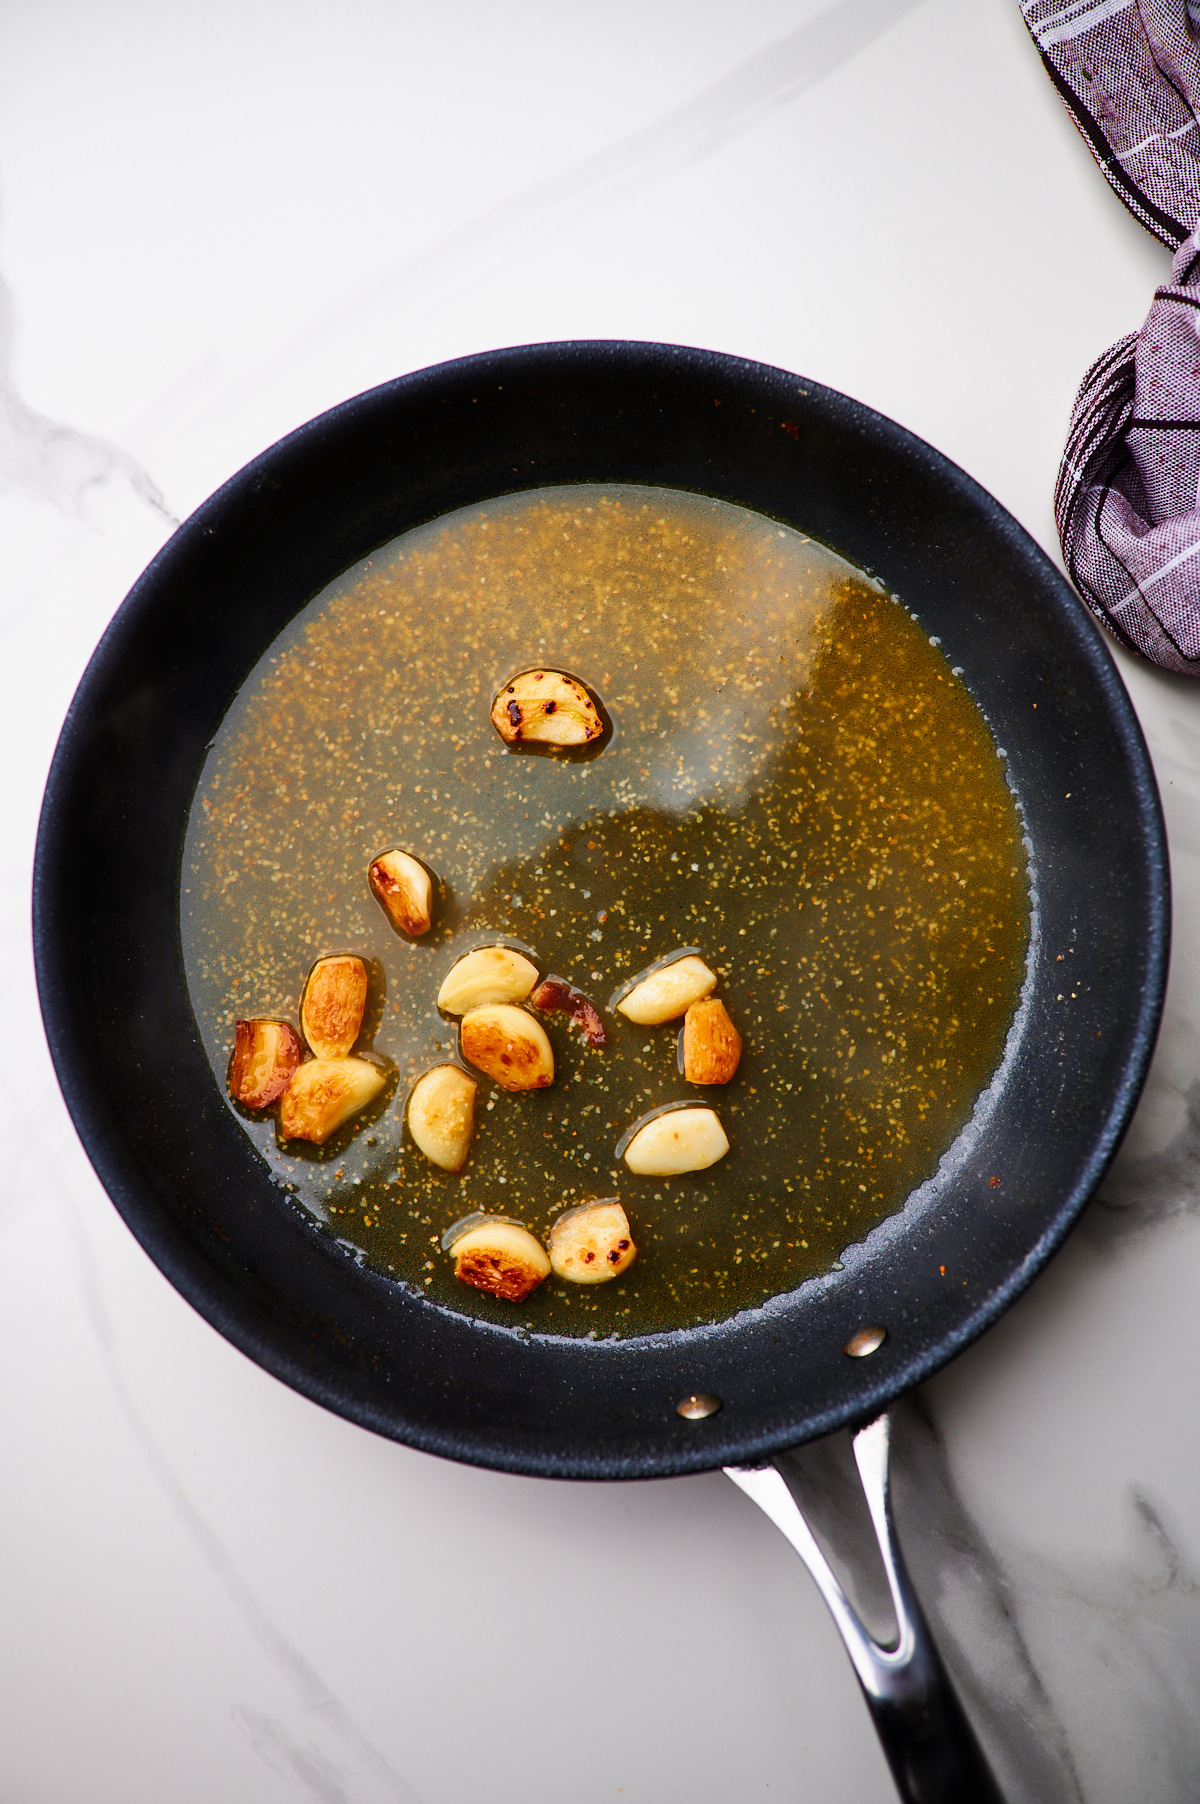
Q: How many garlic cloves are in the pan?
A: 14